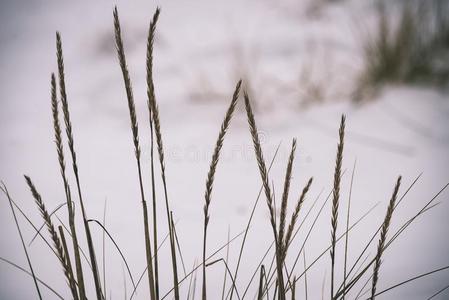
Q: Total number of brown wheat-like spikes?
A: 12